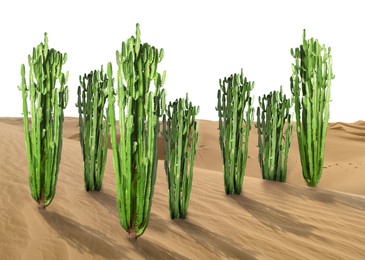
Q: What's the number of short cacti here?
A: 4